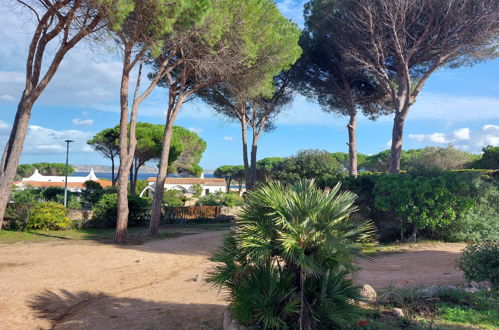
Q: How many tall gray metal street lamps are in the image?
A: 1